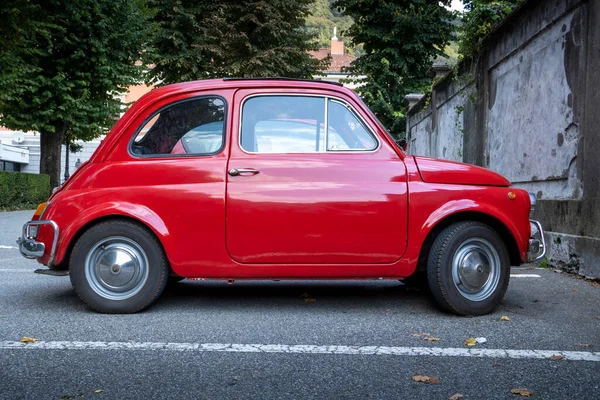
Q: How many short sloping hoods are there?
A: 1